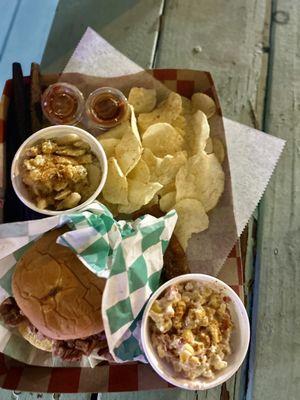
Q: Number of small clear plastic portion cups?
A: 2